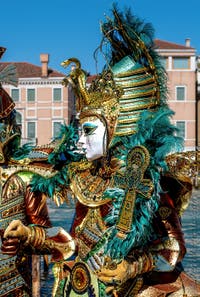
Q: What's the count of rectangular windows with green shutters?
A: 7